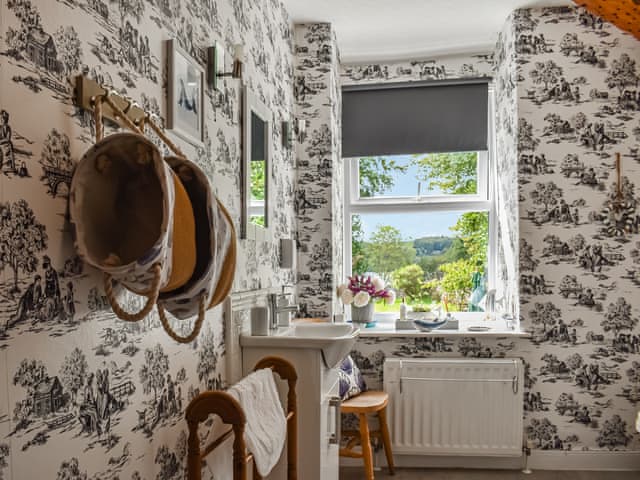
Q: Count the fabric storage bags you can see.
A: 2